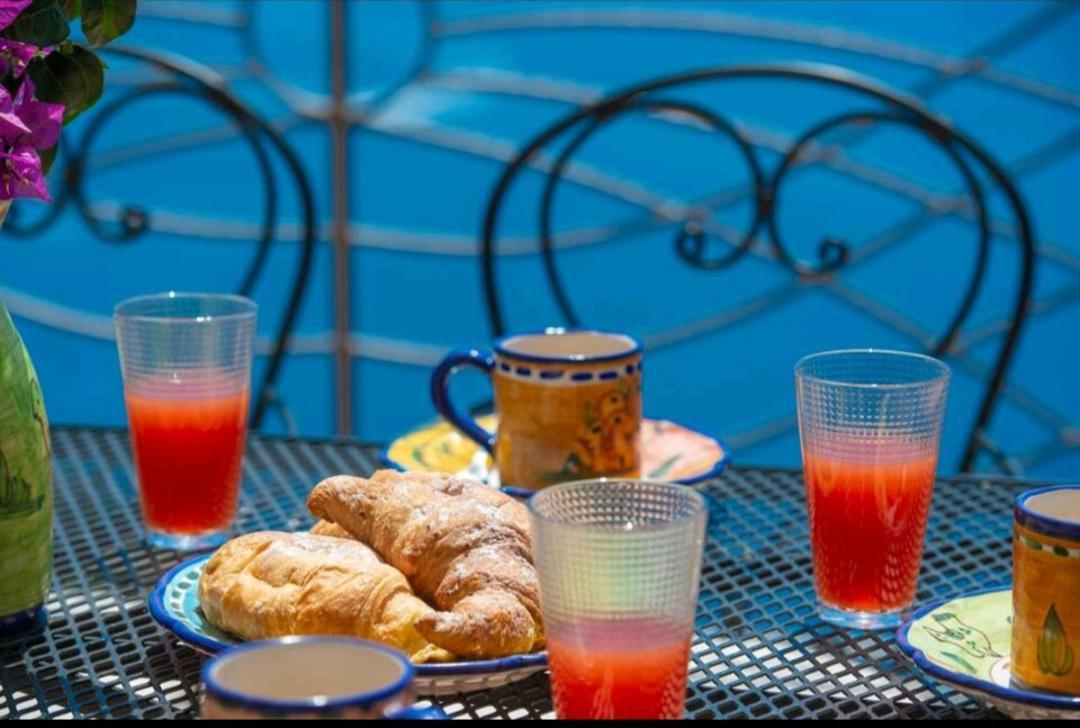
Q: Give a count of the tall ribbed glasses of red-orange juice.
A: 3